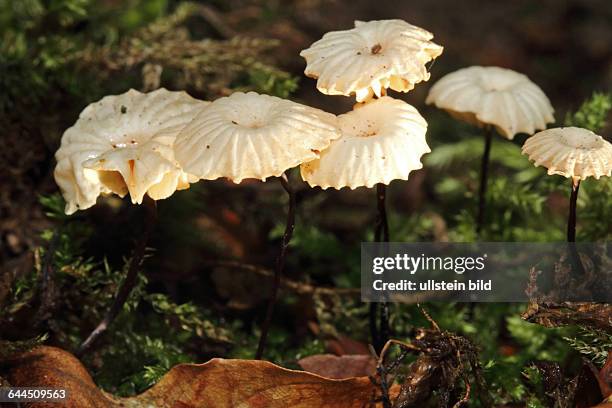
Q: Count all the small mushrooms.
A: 6